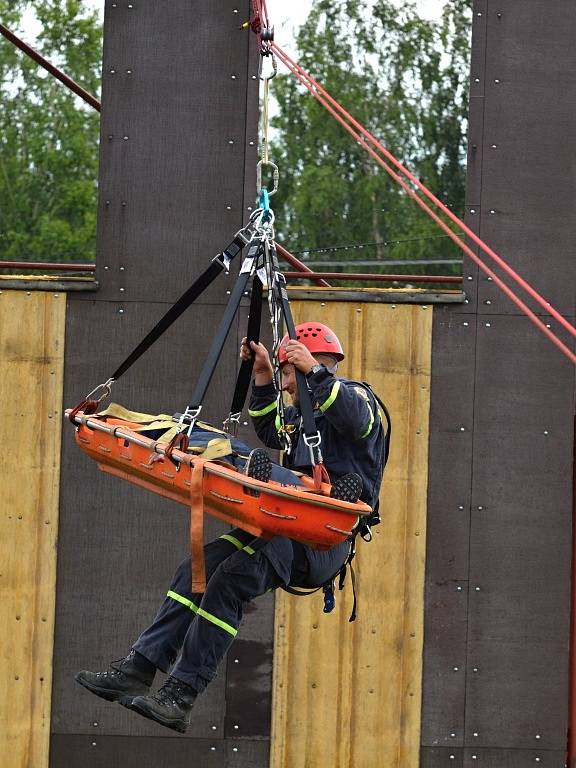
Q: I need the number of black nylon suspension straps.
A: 4